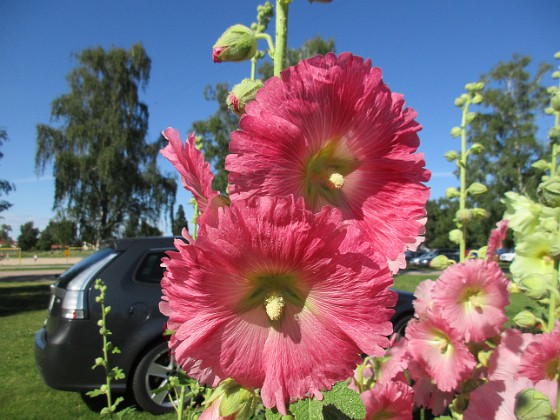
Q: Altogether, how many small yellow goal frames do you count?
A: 2